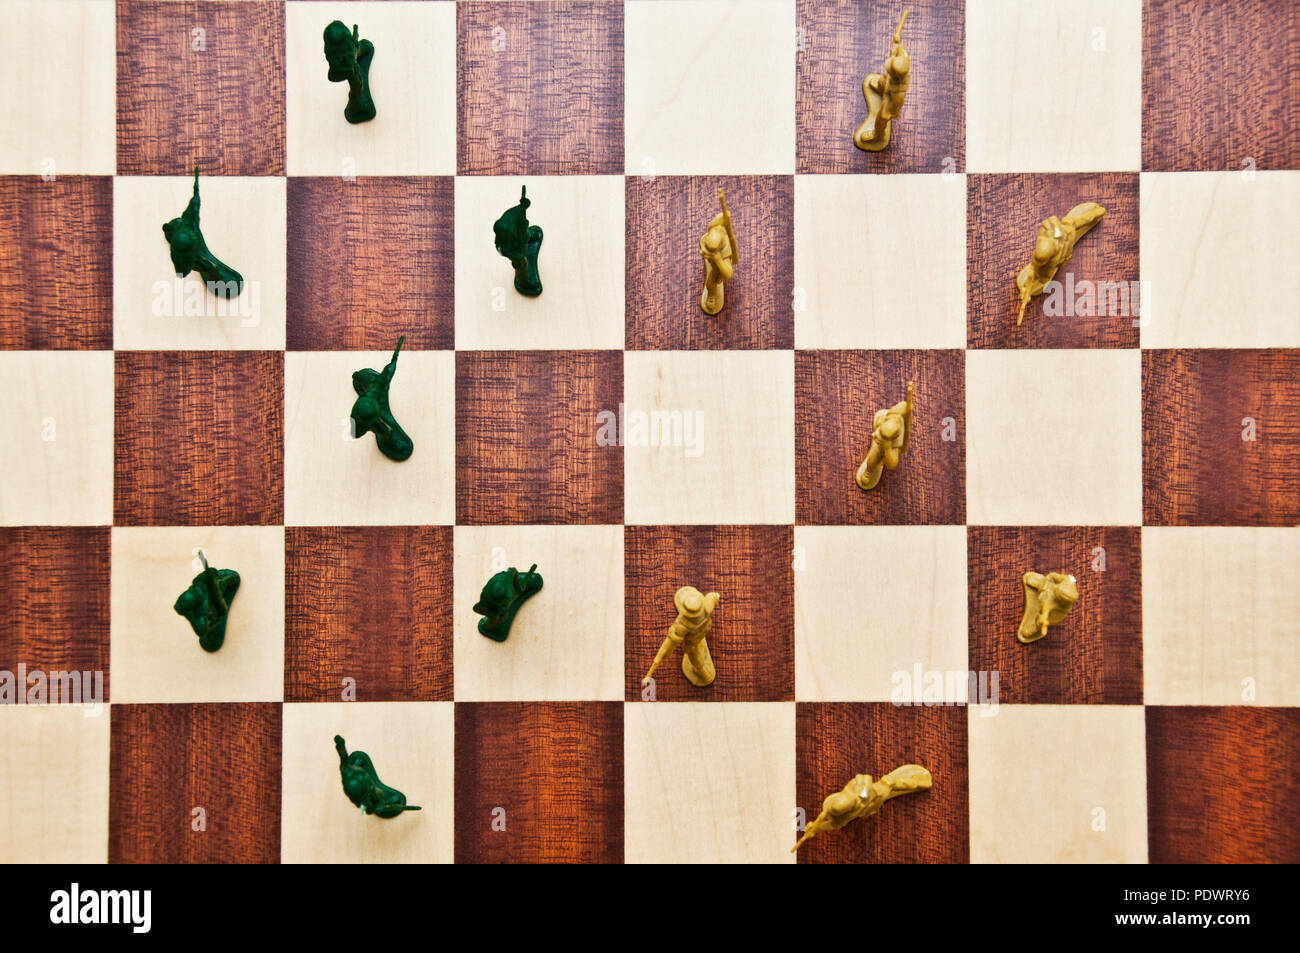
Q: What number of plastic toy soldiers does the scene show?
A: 14